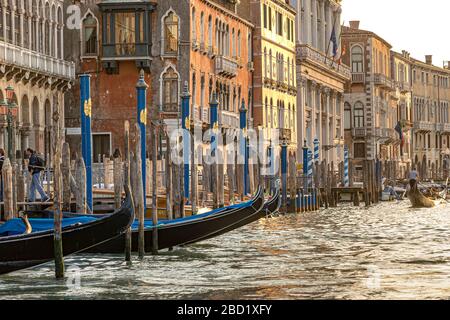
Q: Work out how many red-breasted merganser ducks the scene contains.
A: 0